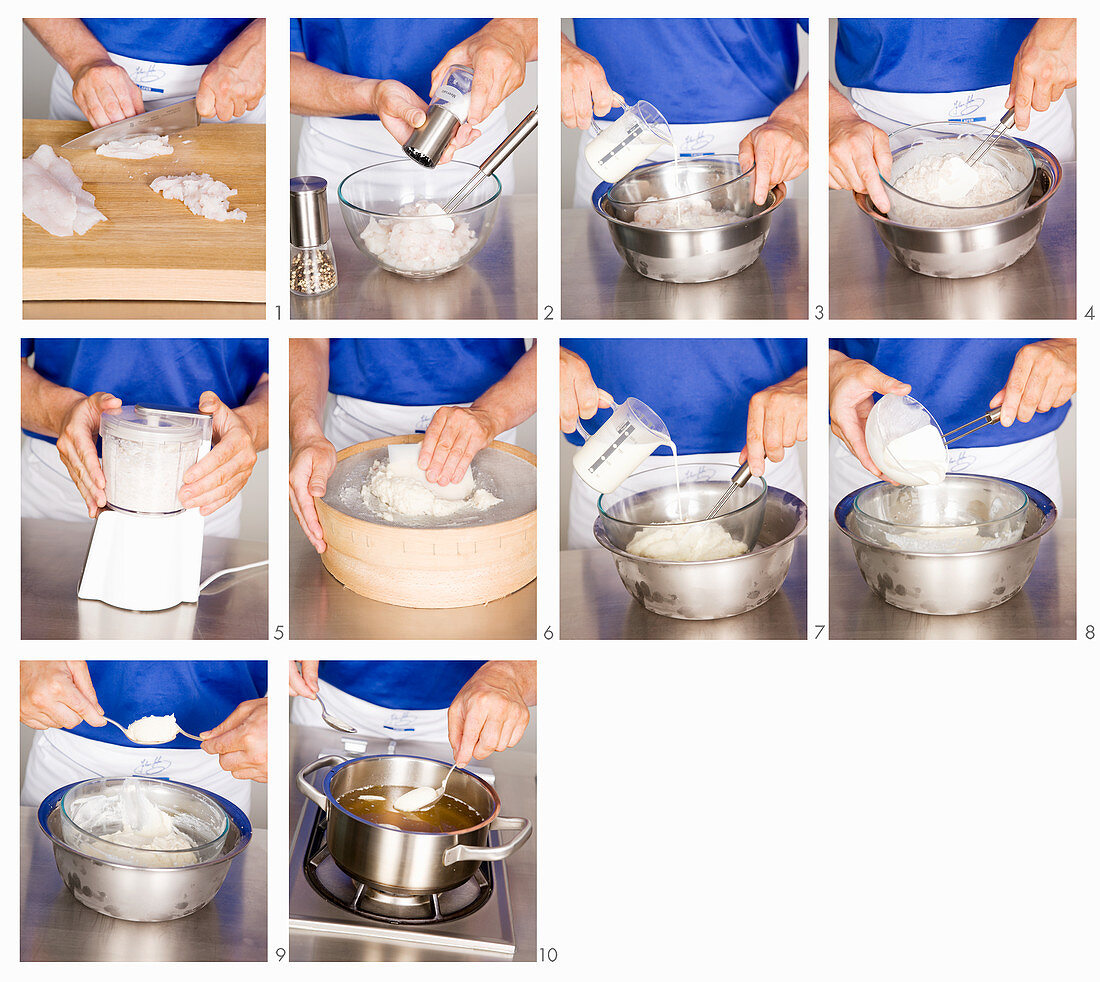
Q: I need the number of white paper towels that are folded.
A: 0